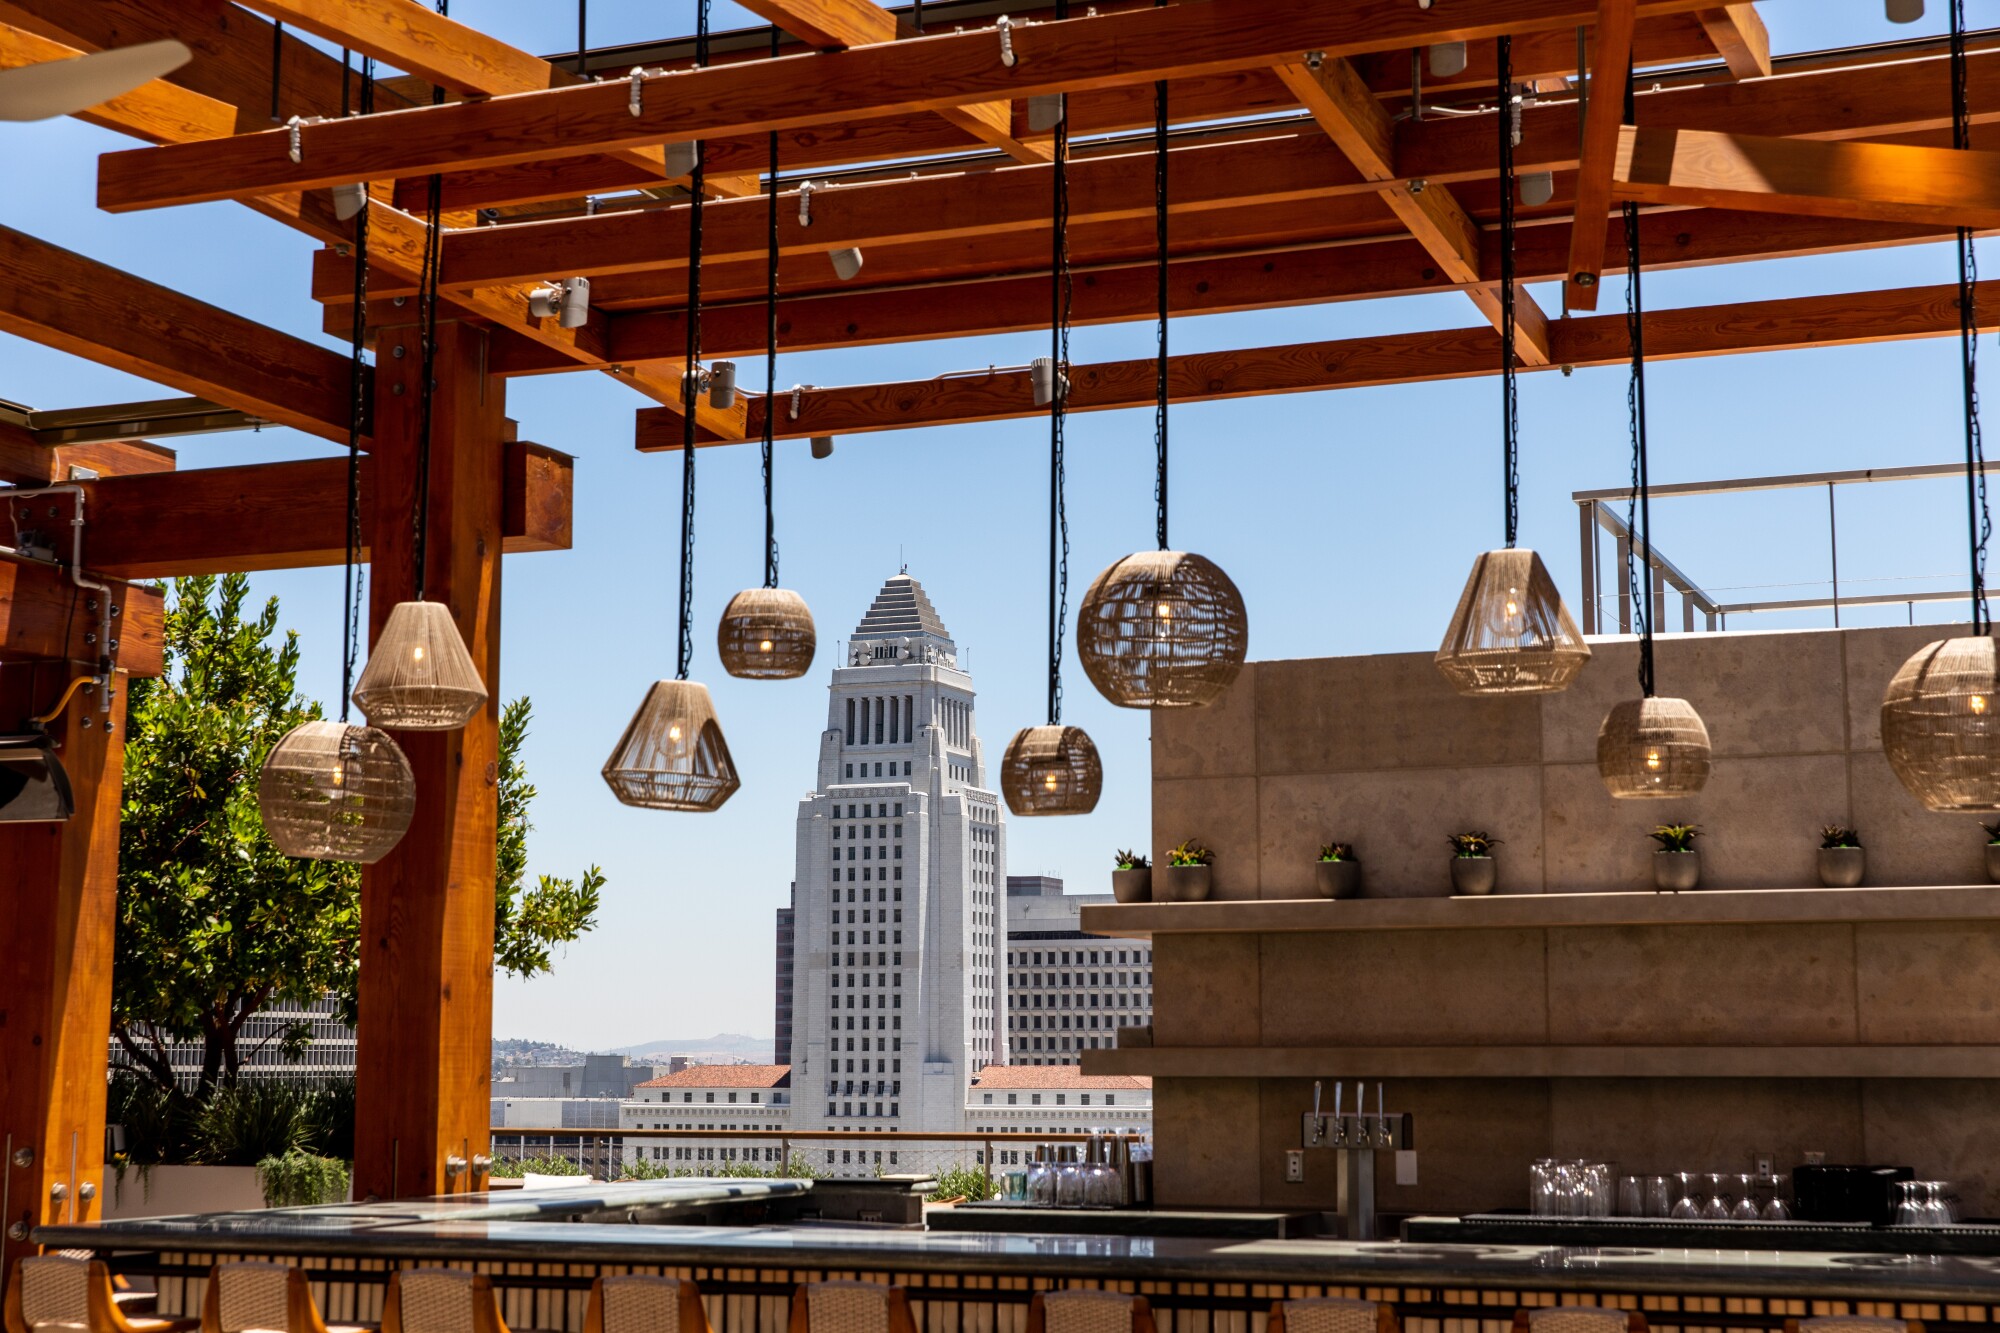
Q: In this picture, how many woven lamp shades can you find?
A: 9